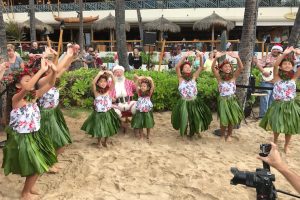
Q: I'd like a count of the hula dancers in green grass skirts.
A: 7